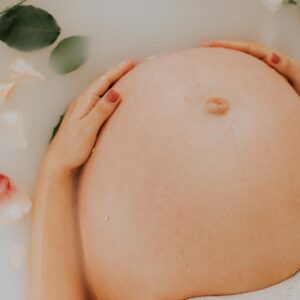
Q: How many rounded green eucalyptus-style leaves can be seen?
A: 2